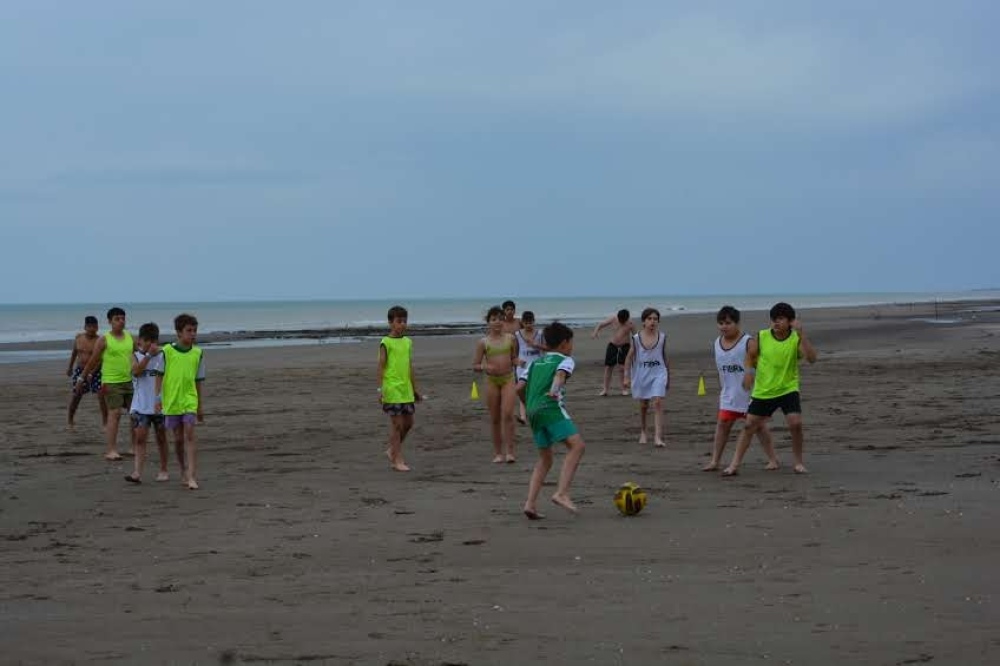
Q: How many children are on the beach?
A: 13